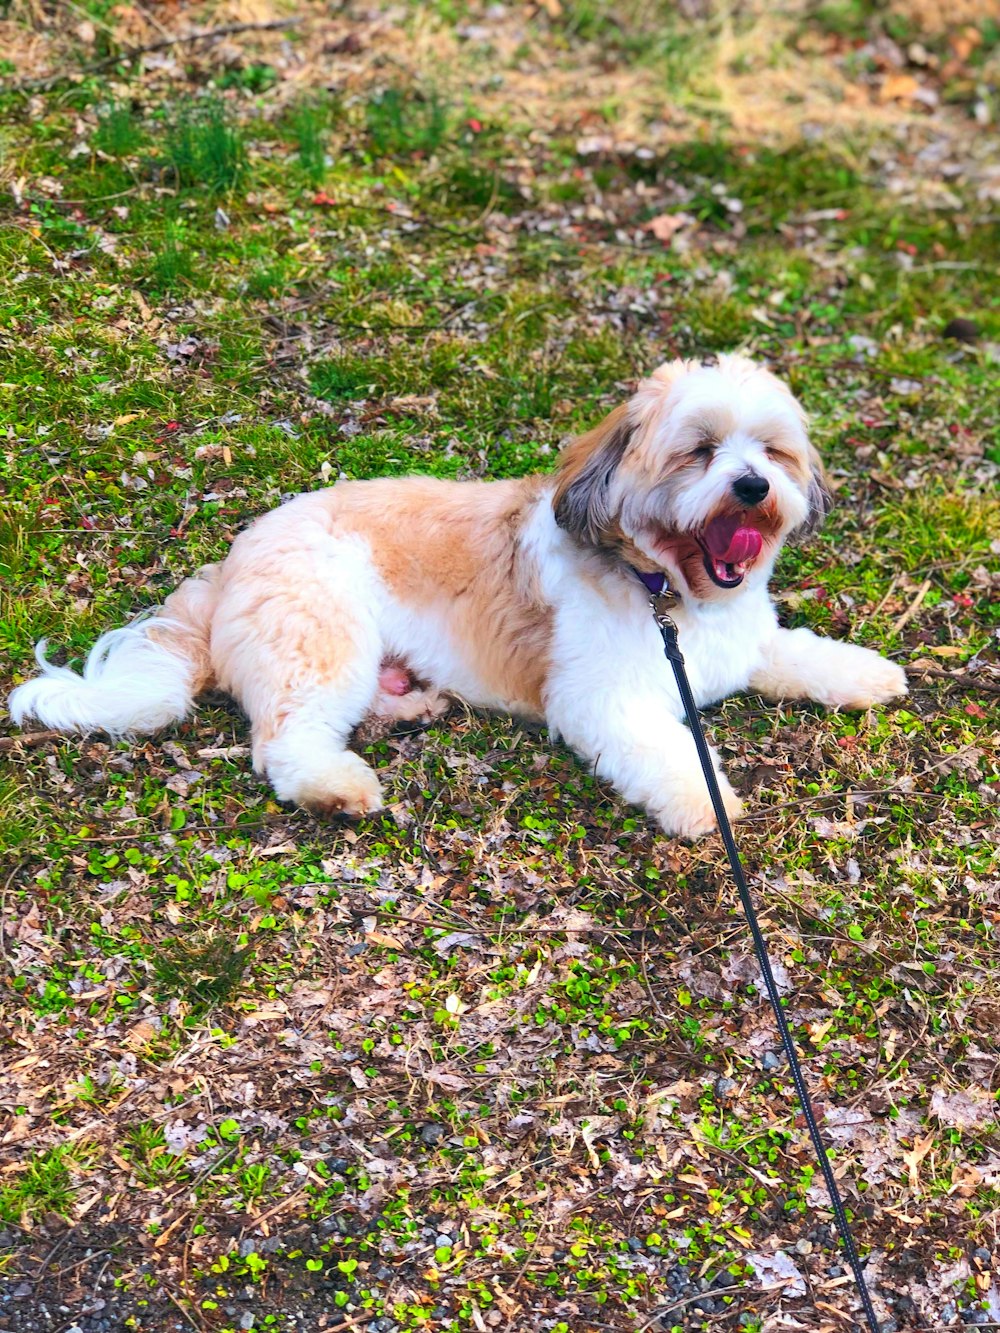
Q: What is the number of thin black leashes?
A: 1